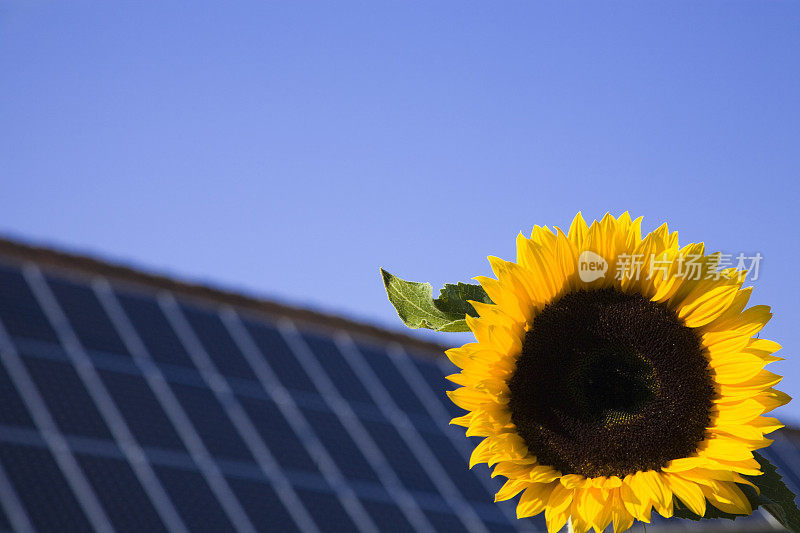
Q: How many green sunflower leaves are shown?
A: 2